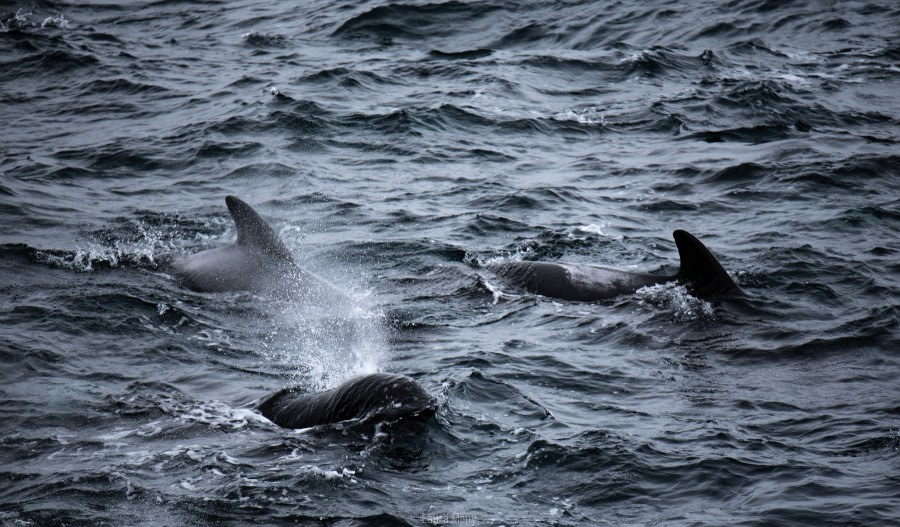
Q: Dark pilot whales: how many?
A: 3